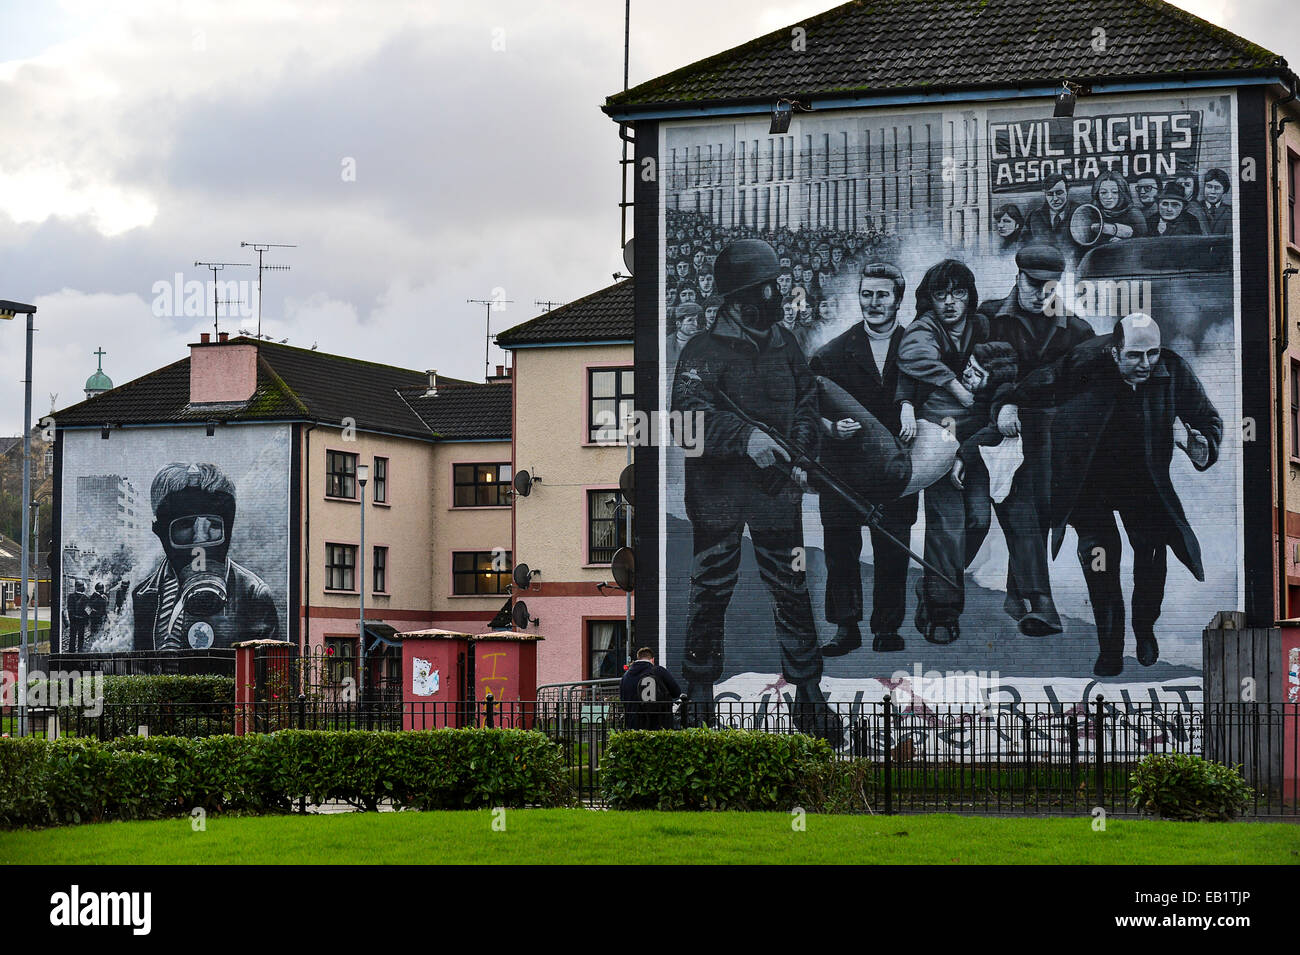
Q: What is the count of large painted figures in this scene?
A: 7